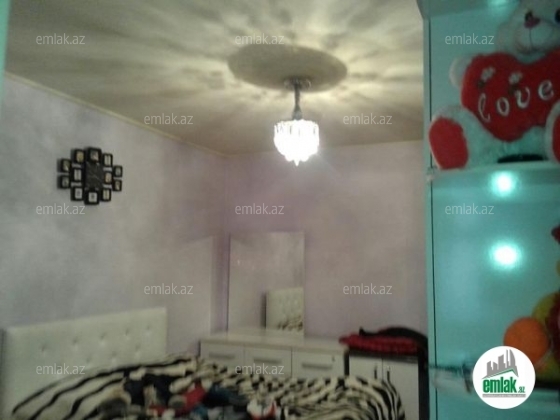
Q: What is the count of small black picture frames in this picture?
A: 12